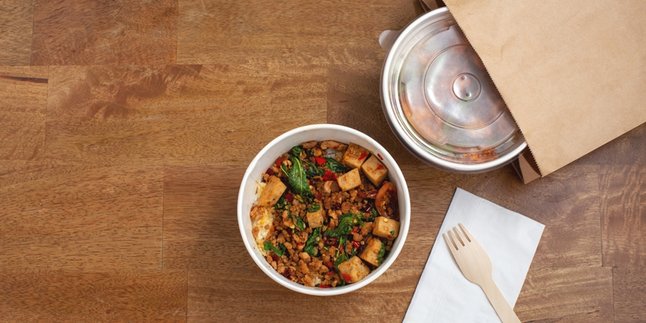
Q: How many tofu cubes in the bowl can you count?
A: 8